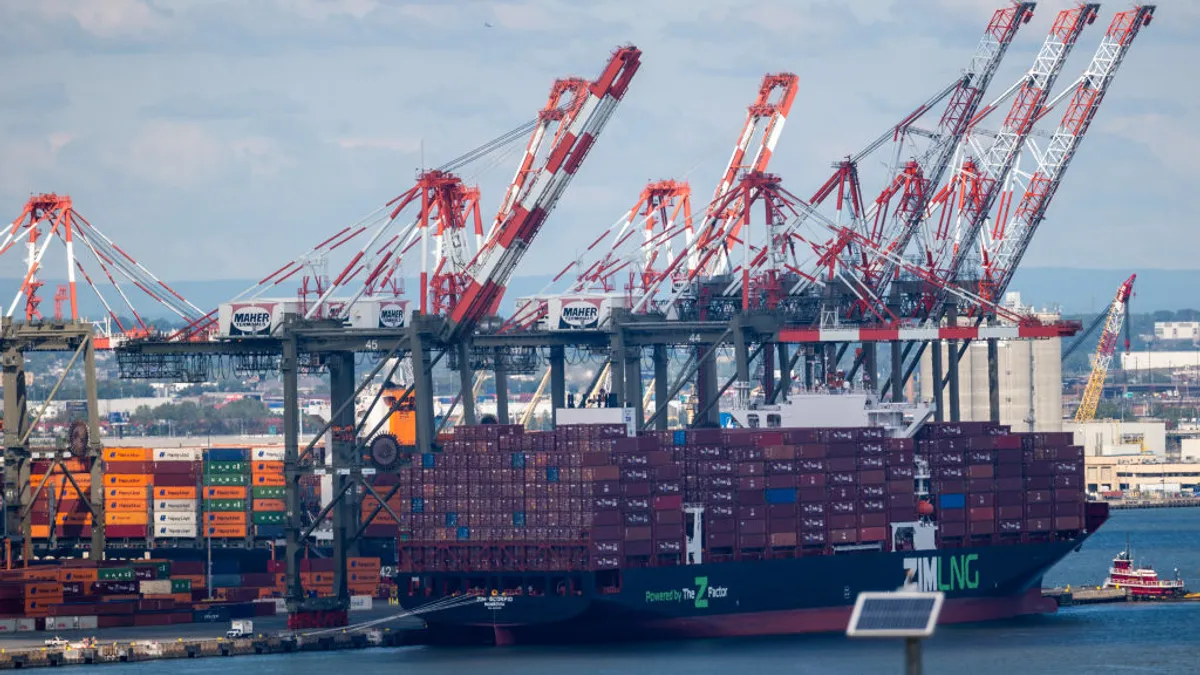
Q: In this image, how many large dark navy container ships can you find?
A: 1